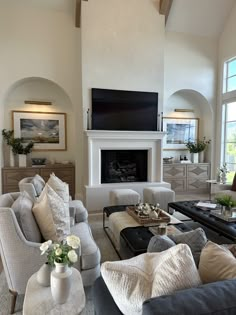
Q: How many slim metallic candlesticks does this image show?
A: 4